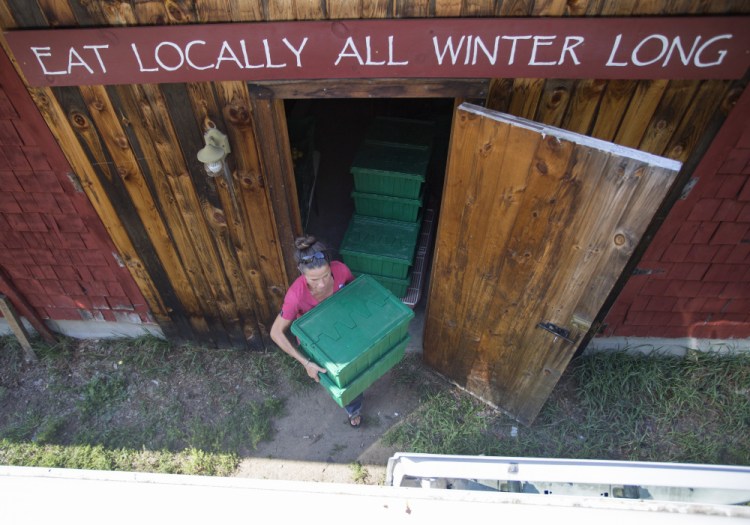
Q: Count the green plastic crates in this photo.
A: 7